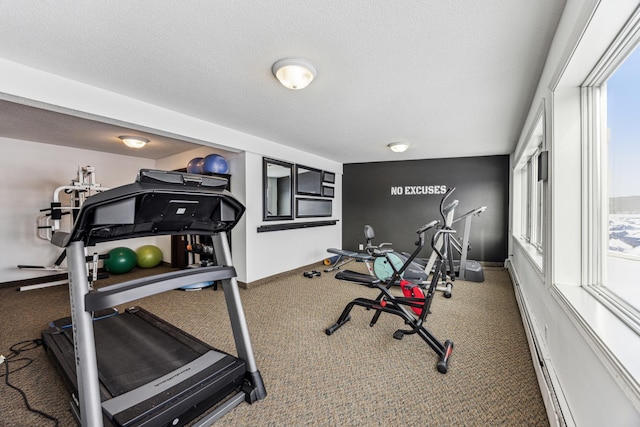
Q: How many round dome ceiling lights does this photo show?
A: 3